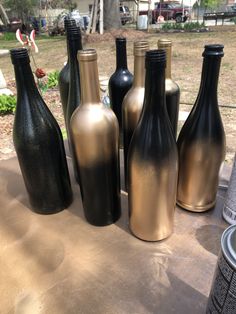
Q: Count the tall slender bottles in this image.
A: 9